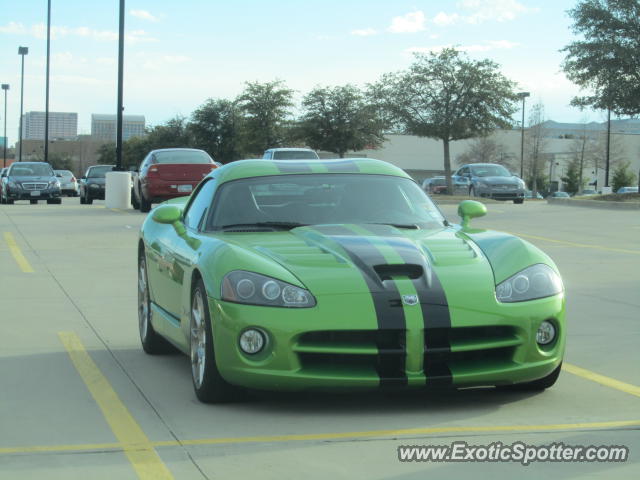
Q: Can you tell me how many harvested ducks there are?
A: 0